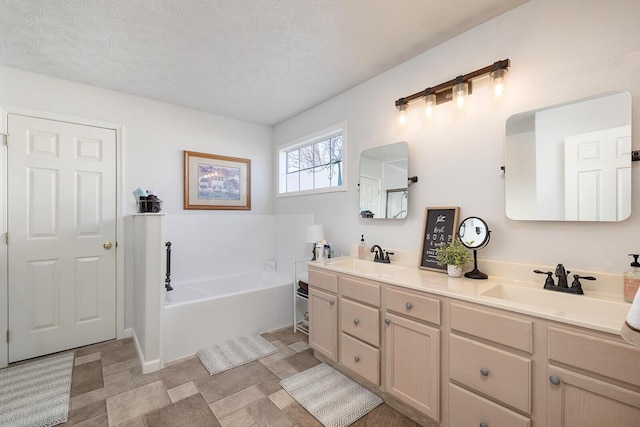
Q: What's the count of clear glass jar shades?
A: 4